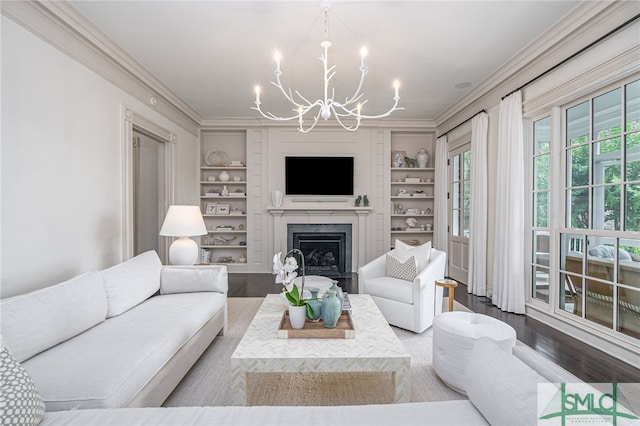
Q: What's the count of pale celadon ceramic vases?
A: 3